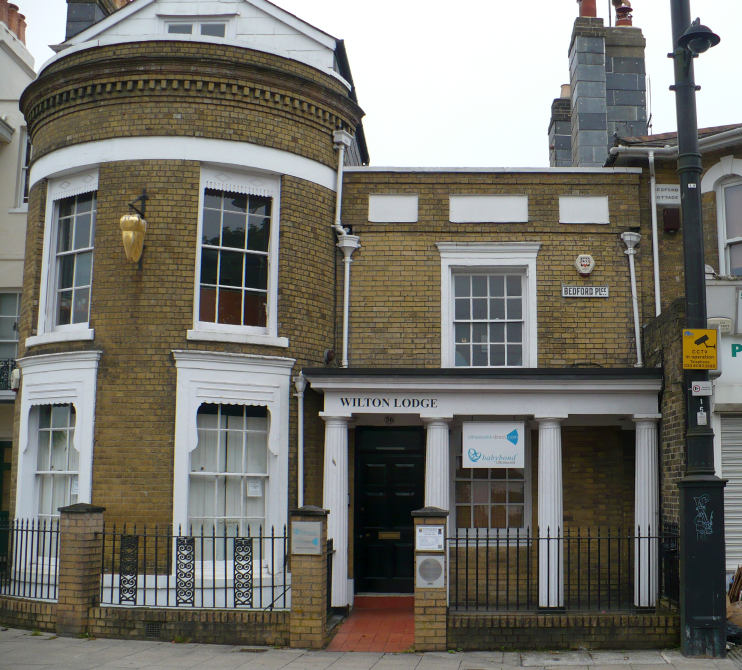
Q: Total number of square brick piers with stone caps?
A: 3